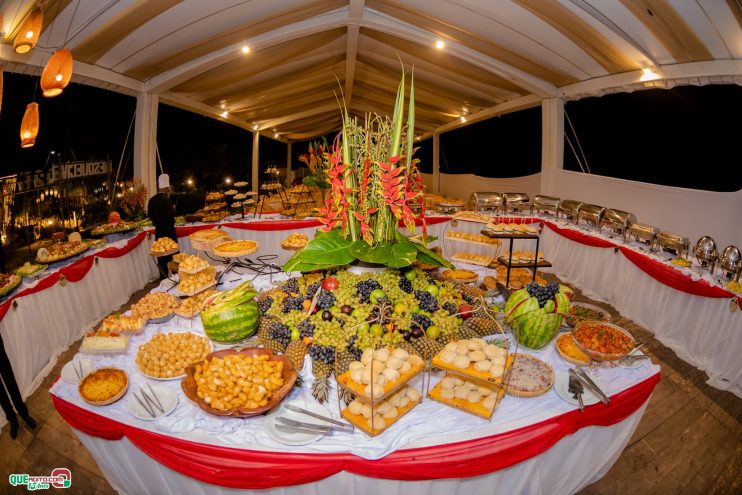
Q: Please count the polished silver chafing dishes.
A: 10